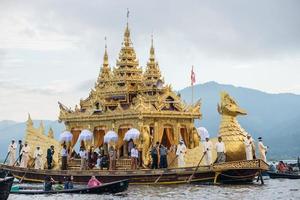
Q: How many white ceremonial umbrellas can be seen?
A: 5